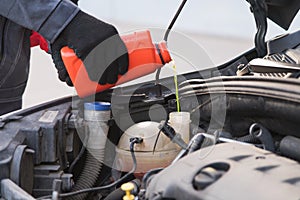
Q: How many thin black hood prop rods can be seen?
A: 1